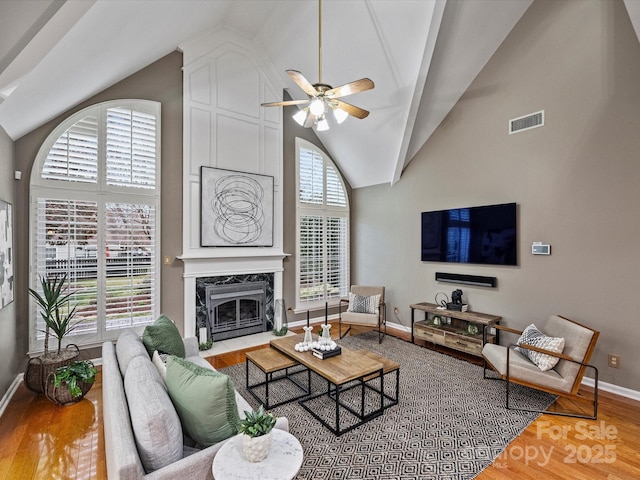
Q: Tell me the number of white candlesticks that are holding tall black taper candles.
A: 2